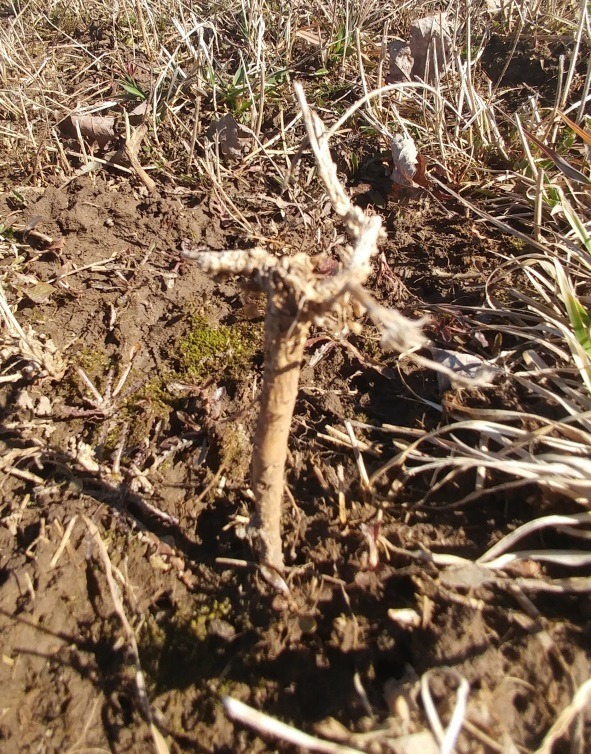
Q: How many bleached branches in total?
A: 3